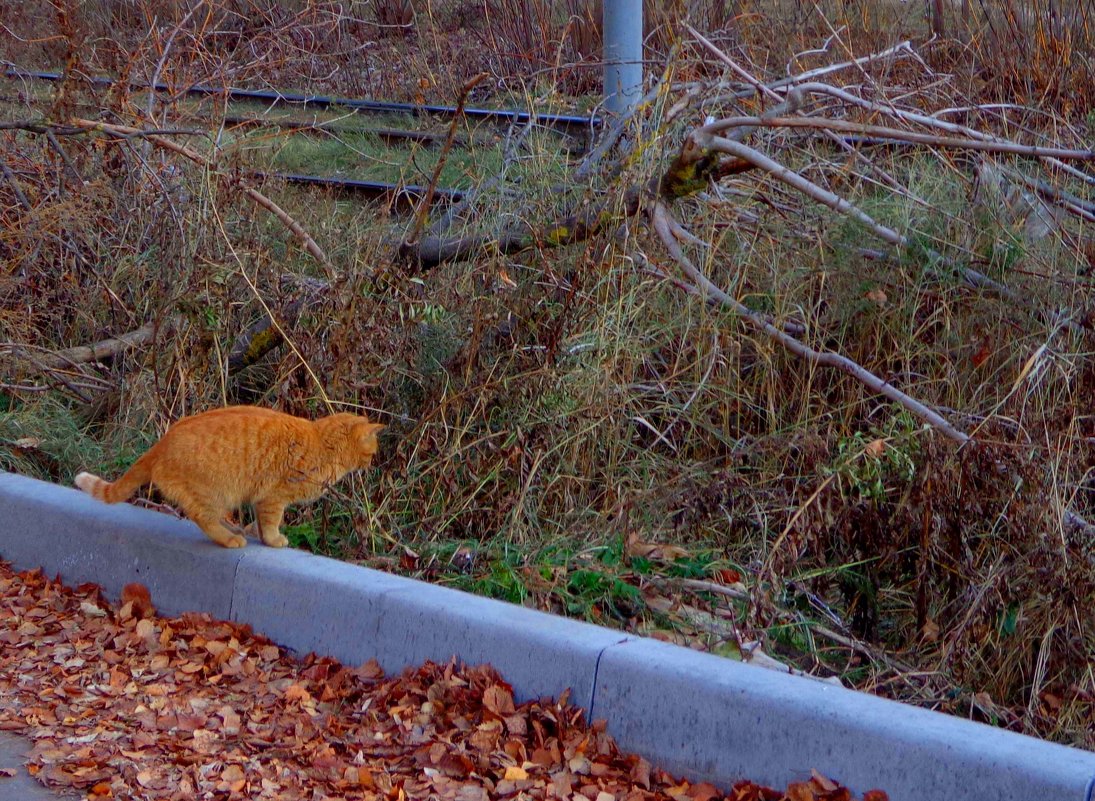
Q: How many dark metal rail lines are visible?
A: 3